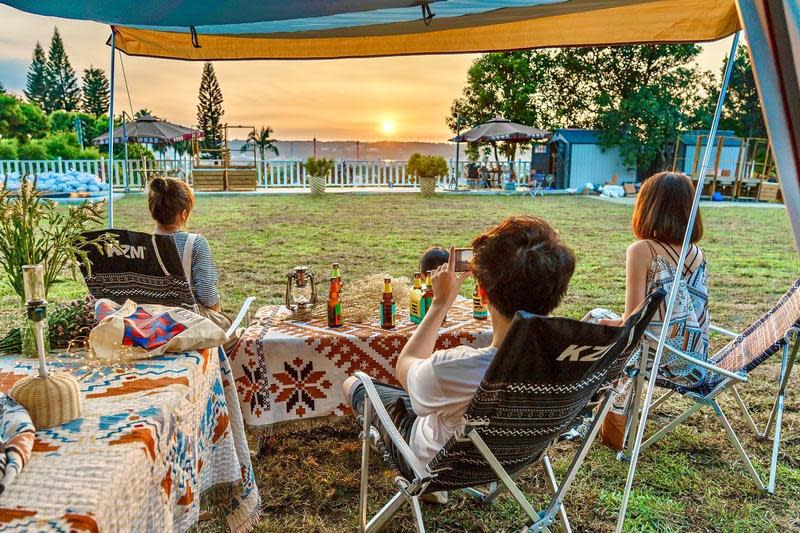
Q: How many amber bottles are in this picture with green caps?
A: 1